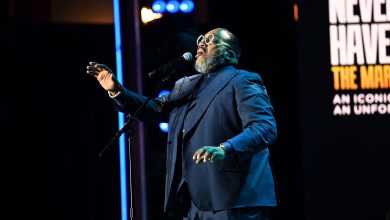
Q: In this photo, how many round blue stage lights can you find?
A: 5